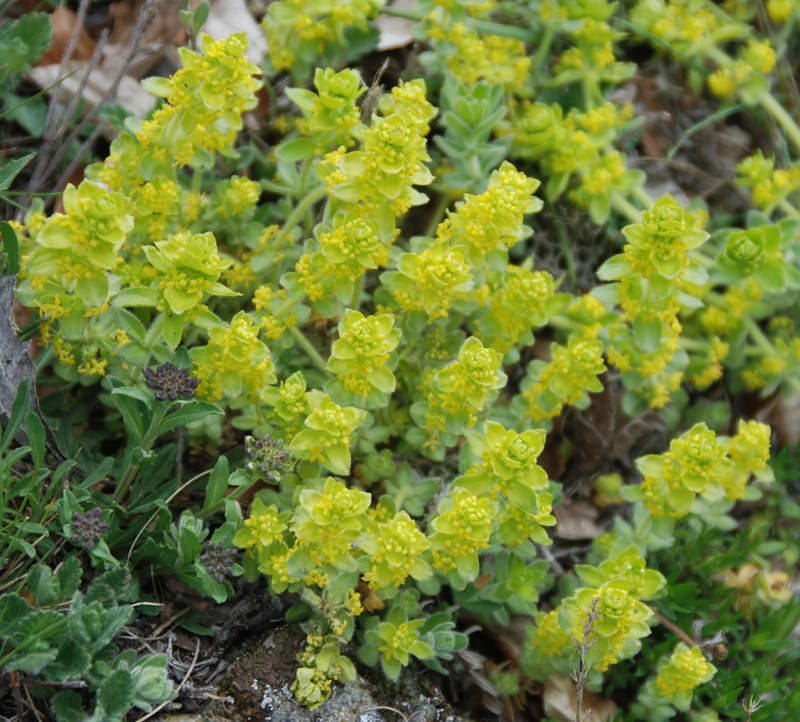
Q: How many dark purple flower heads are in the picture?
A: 4